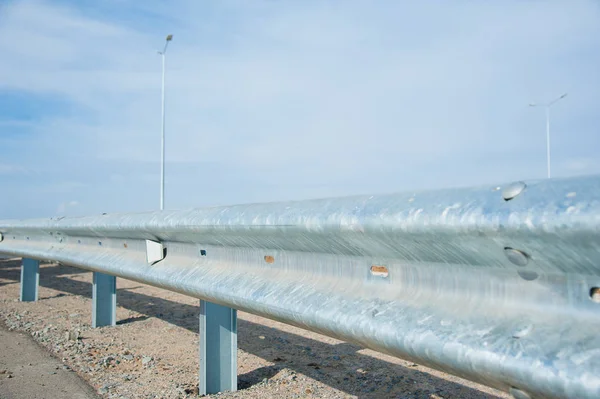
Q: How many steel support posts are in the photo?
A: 3